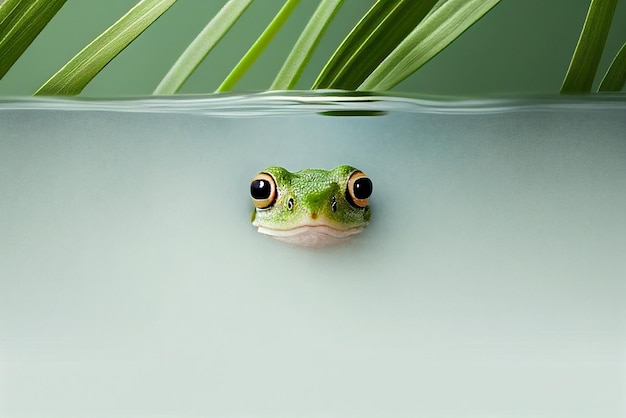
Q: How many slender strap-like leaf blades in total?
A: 9